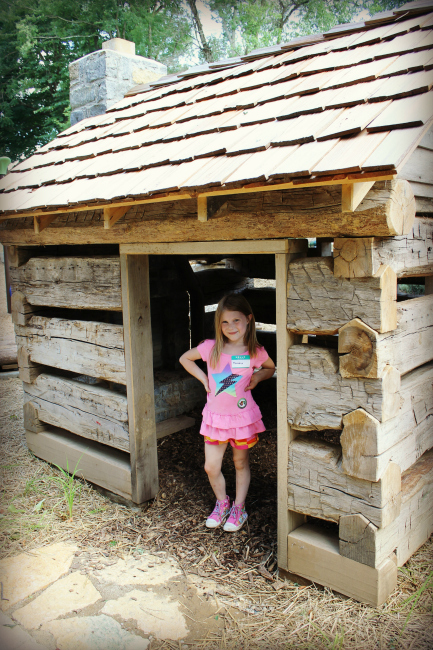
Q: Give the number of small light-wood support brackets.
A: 4